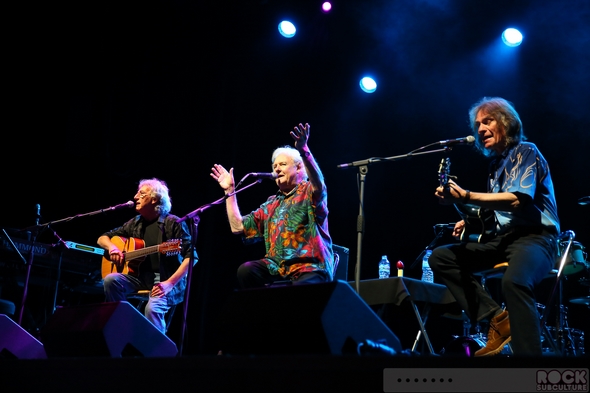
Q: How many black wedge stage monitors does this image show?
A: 3